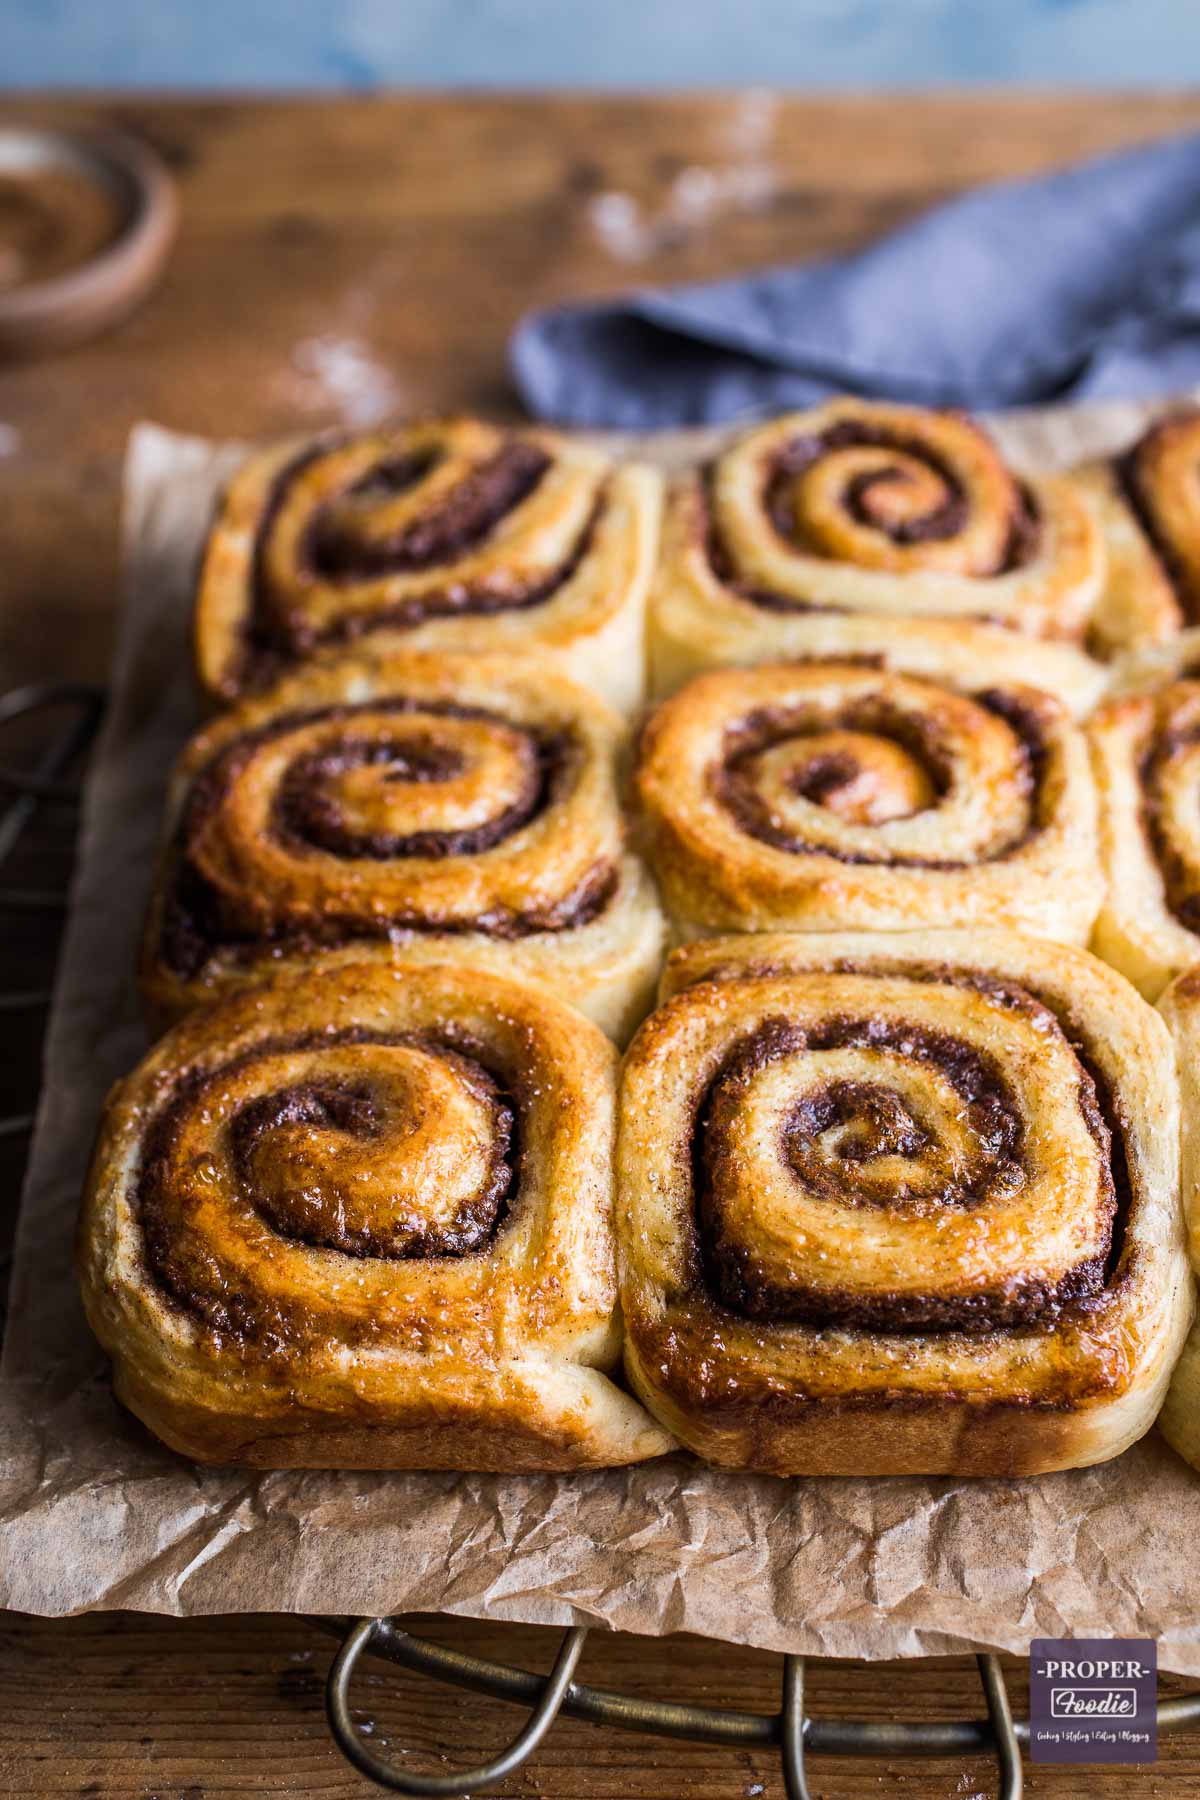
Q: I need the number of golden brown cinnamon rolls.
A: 9